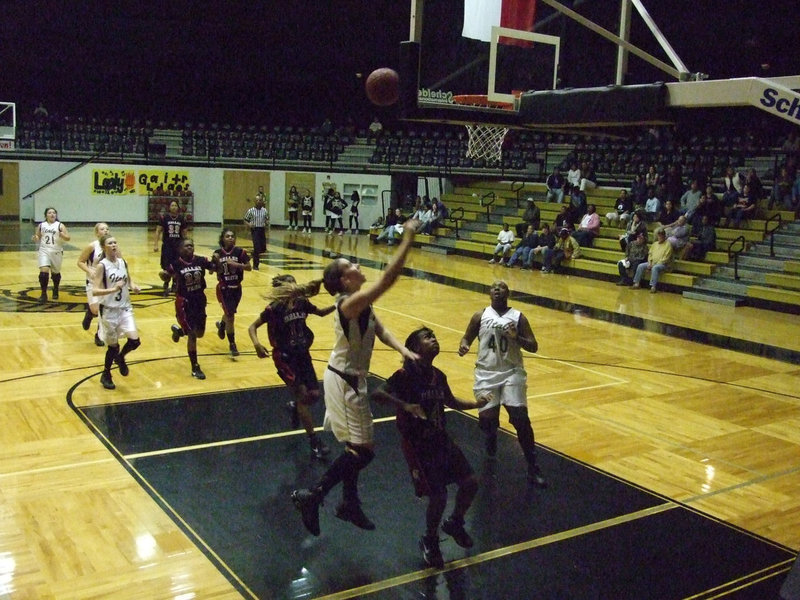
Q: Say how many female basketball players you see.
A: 10